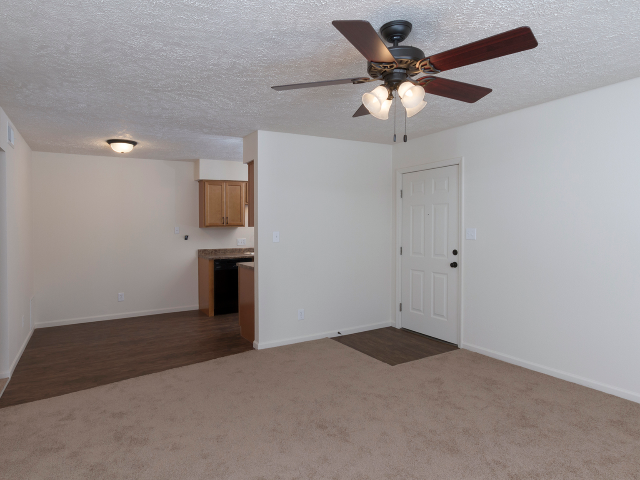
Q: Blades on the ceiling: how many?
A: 5